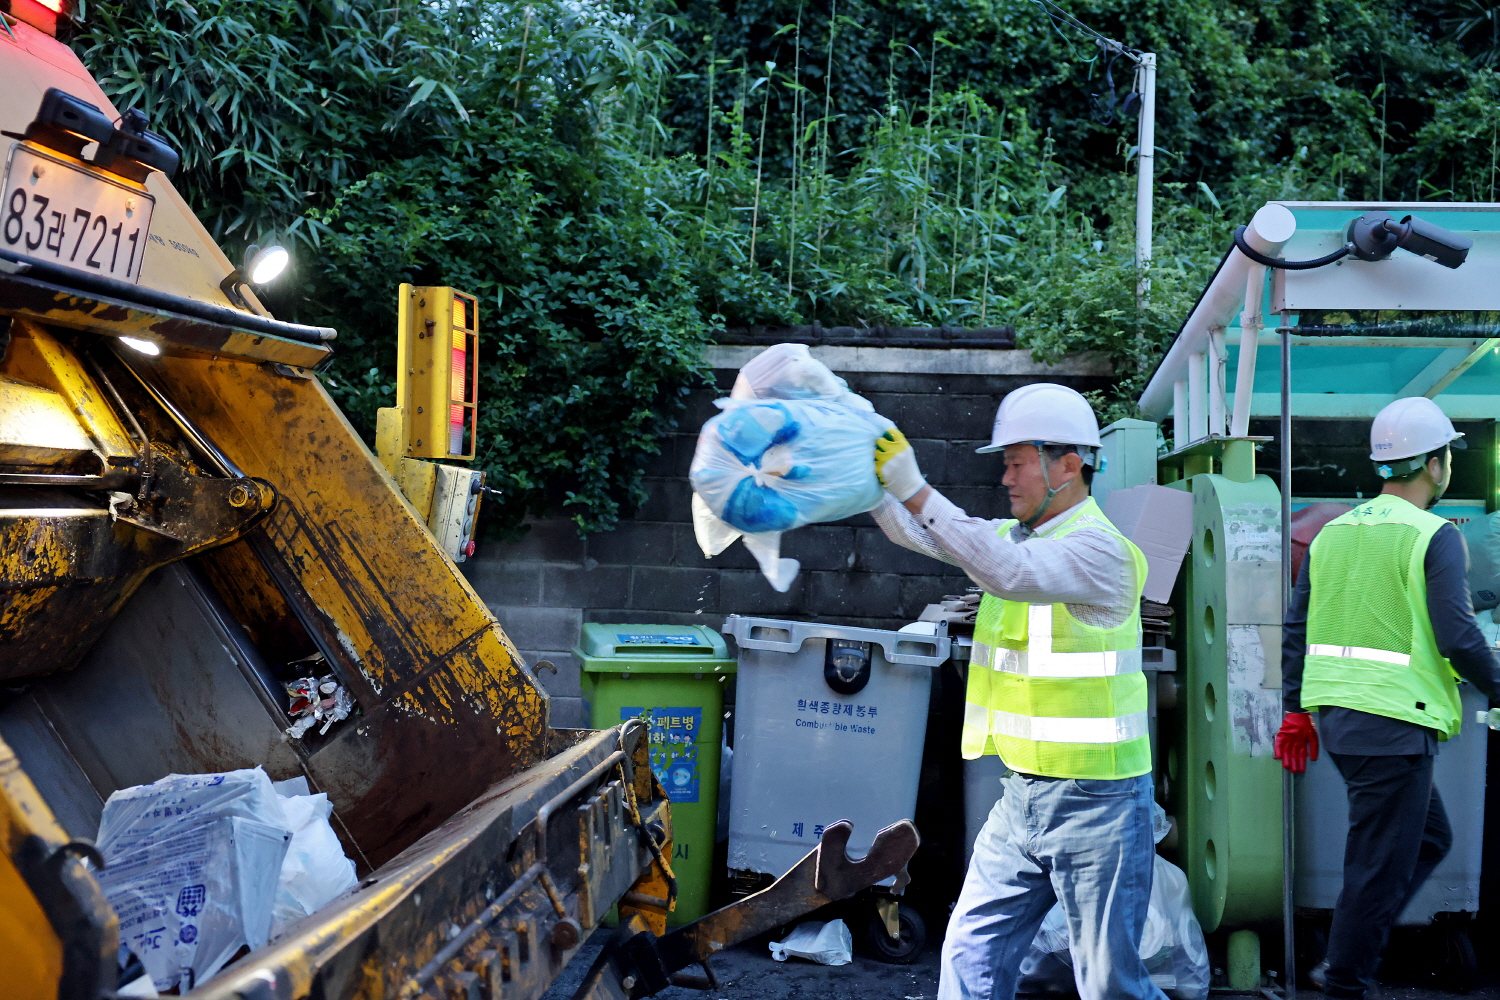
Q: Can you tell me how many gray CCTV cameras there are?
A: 1